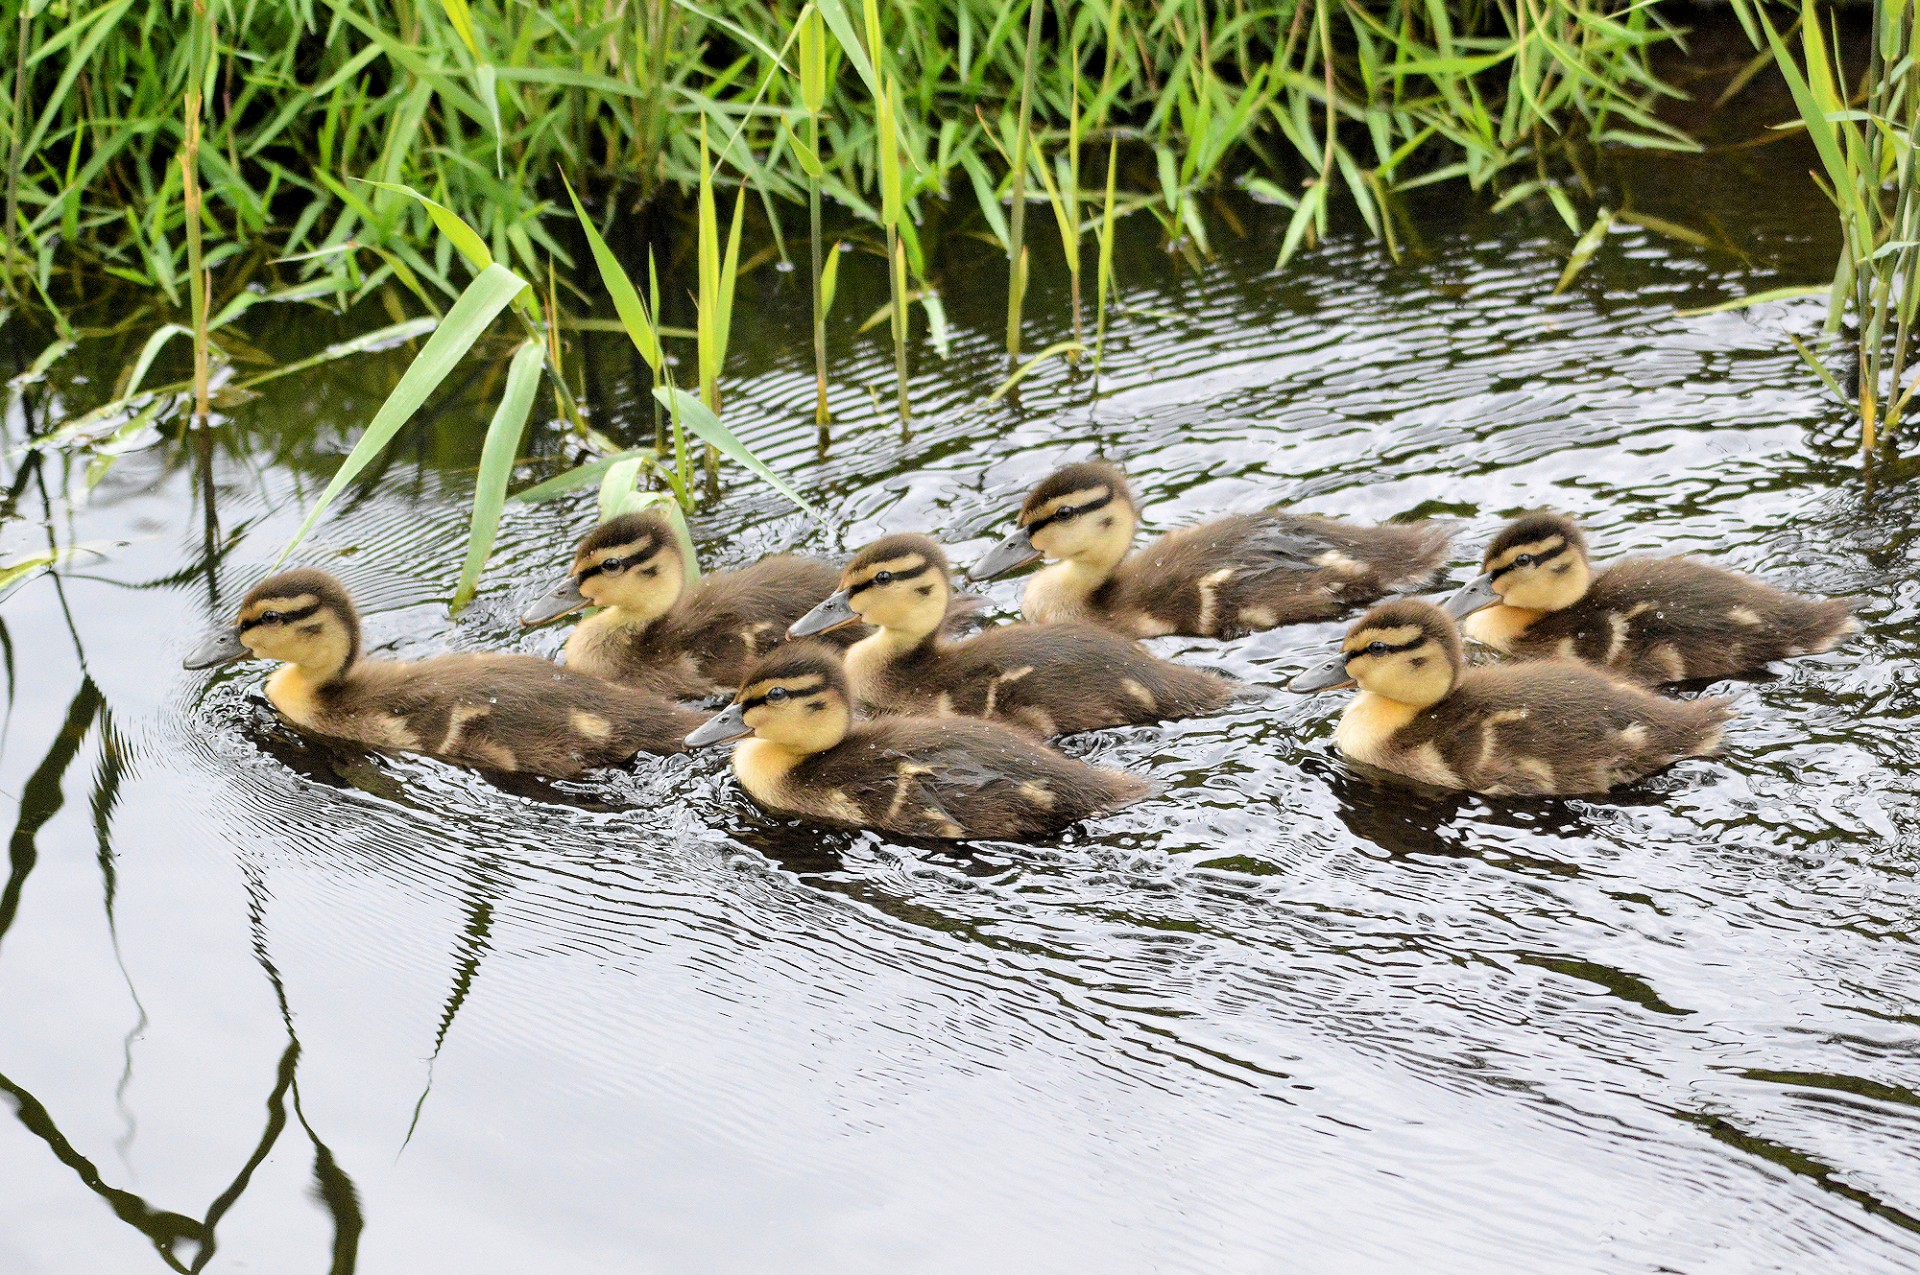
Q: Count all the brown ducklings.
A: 7